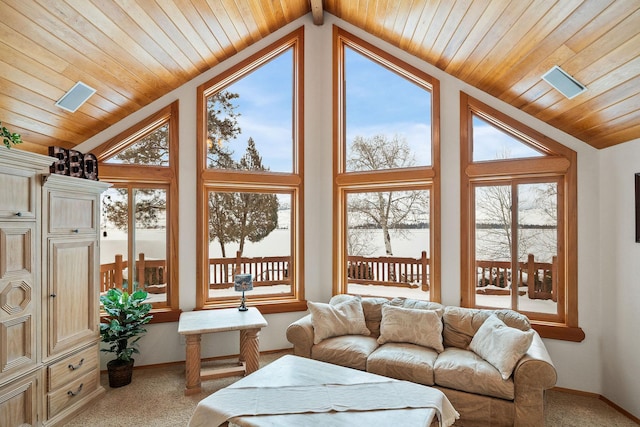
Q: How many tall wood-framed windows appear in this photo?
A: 4